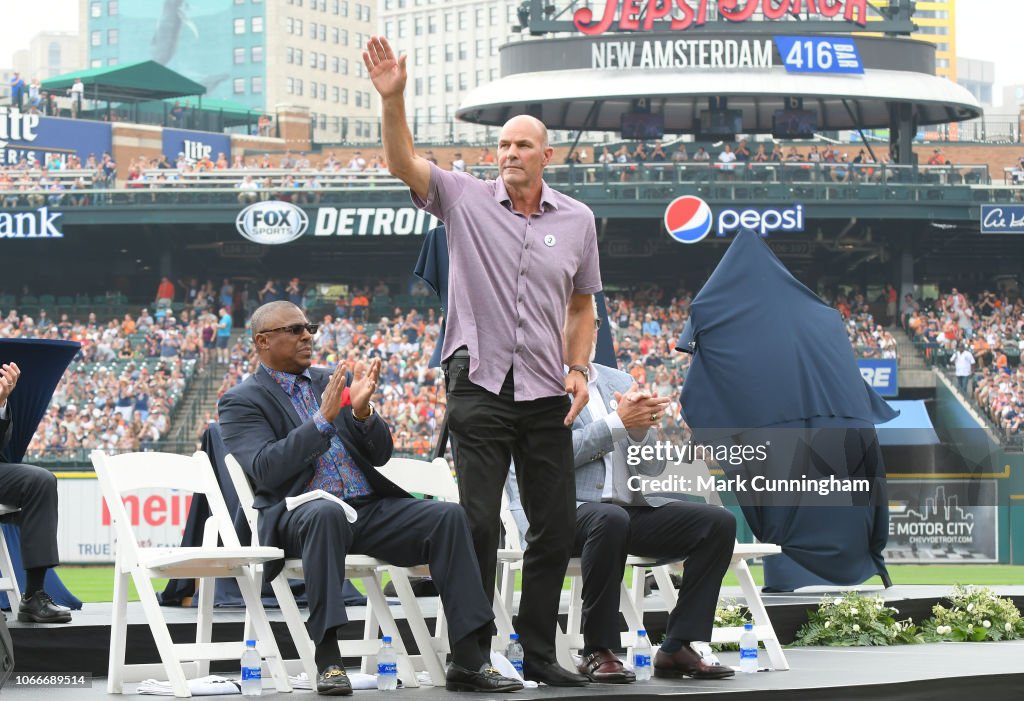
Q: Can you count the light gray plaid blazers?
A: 1